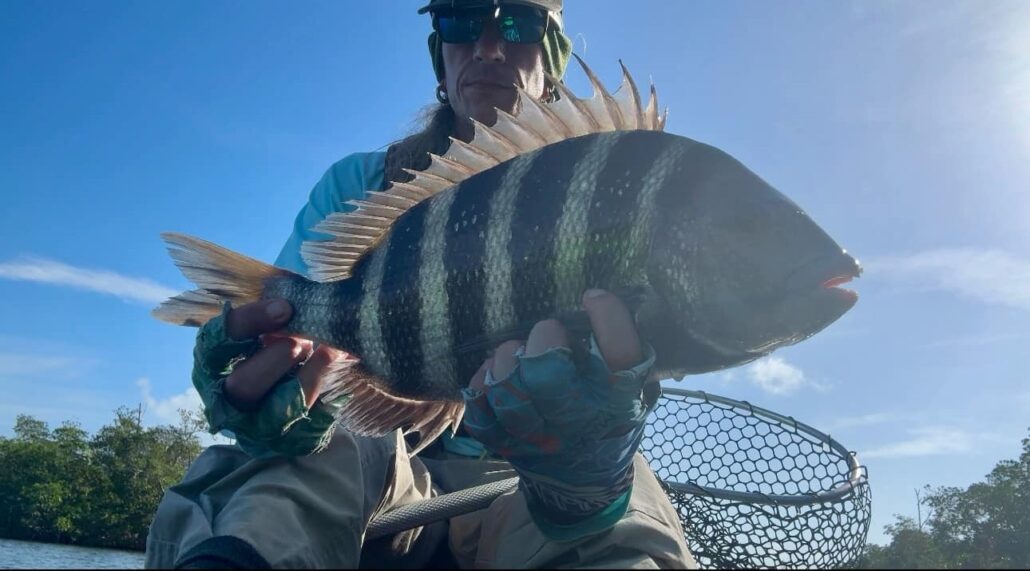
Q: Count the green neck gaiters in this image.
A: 1